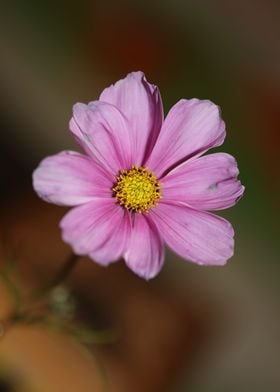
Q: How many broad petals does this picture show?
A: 8